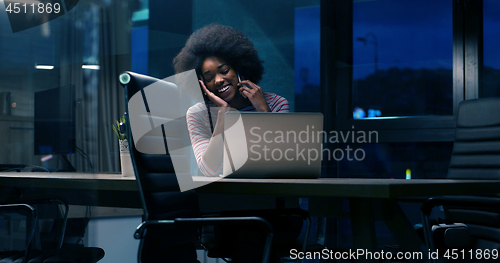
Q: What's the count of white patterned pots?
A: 1